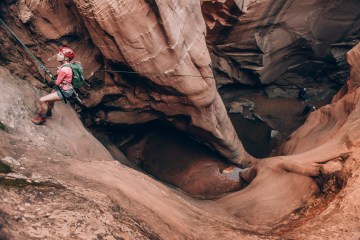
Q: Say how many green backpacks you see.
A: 1